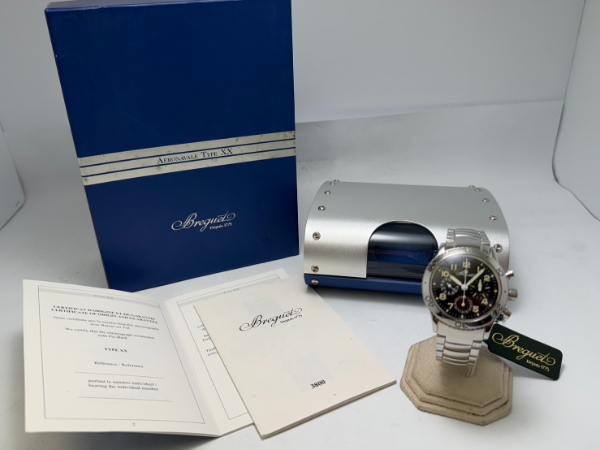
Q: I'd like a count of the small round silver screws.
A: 12